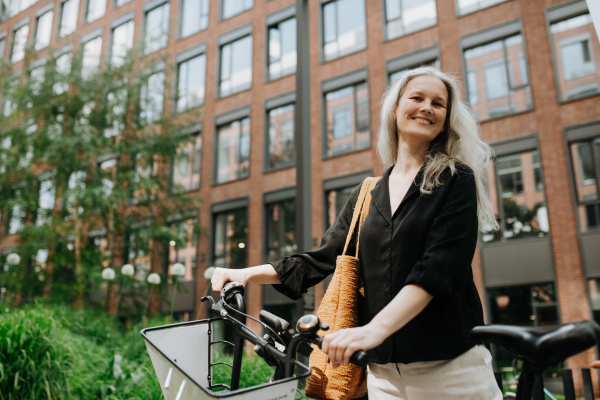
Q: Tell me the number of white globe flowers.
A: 6